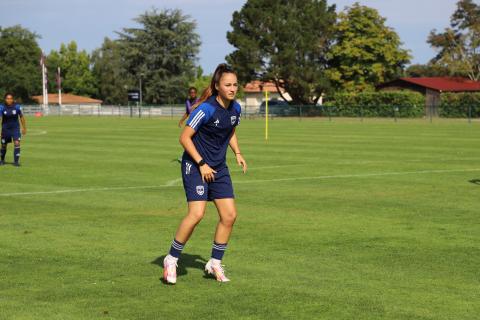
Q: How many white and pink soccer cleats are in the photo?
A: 2